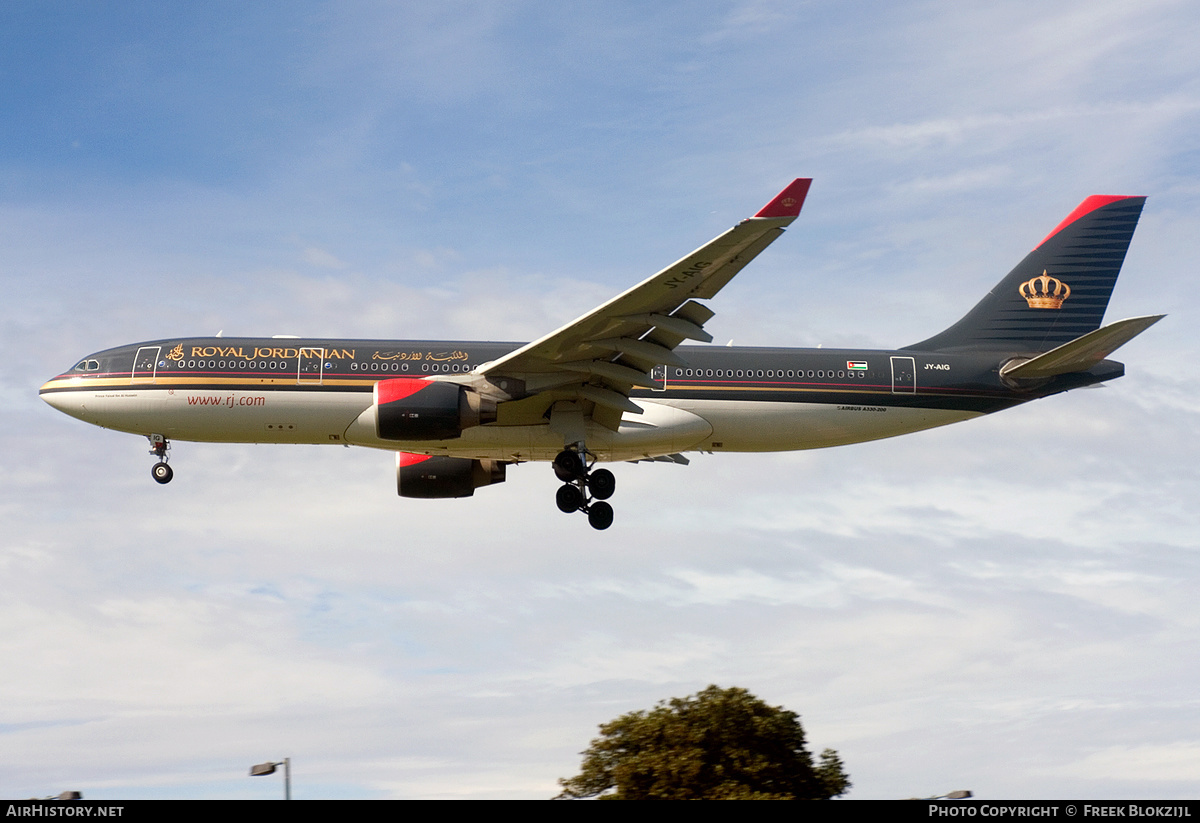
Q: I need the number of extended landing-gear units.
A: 3